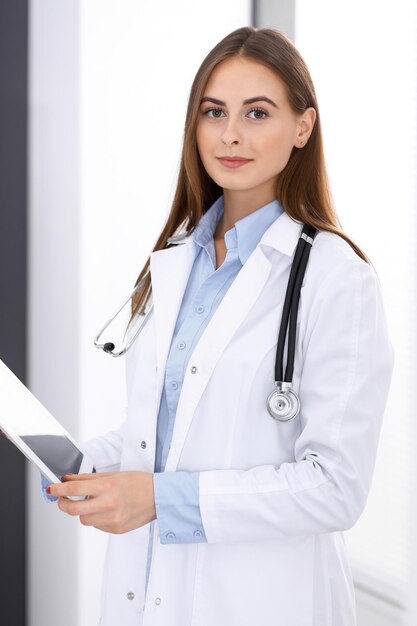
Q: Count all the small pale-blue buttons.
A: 5